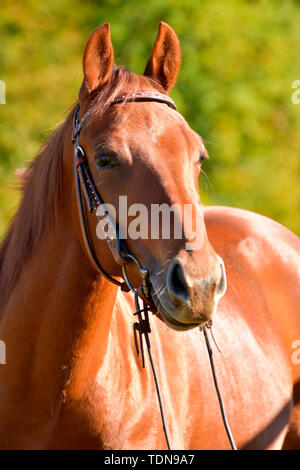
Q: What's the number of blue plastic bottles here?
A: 0